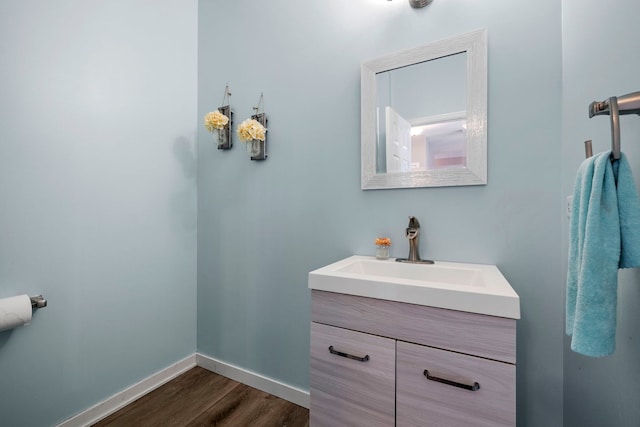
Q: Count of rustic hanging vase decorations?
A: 2